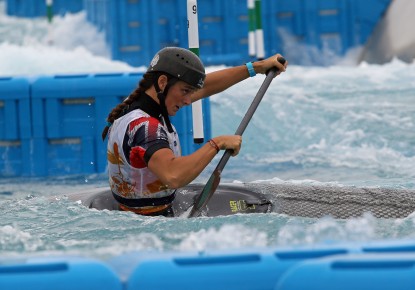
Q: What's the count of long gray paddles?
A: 1